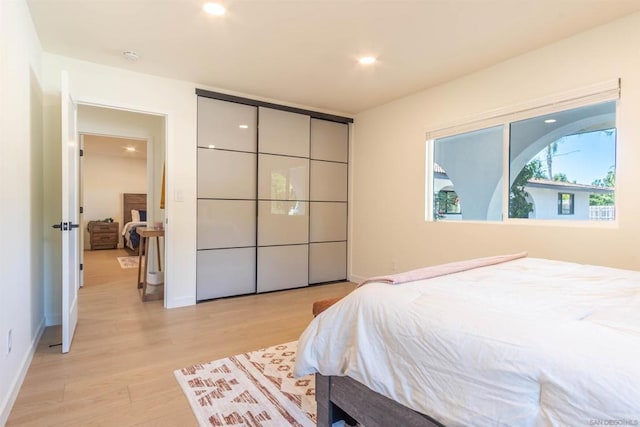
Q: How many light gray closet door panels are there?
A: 12